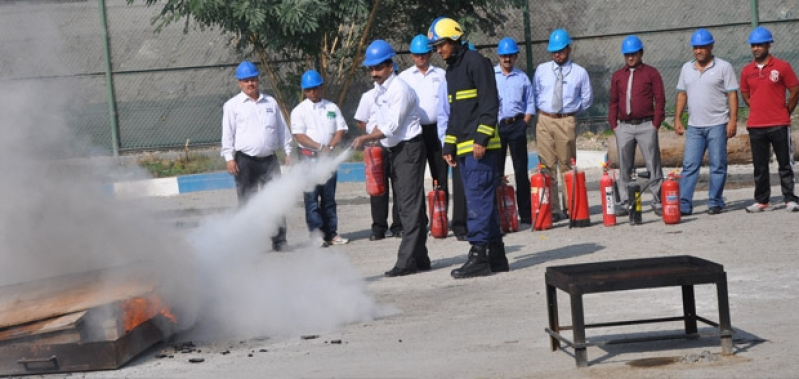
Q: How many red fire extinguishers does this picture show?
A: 7